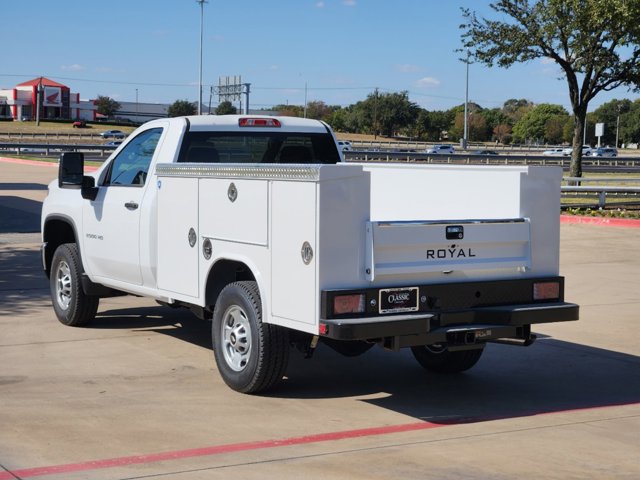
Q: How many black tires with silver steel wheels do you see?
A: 2